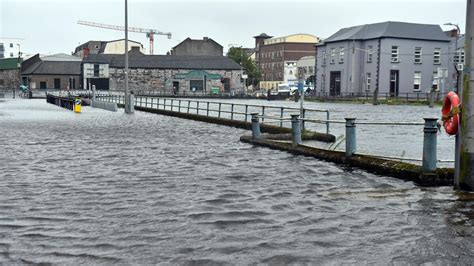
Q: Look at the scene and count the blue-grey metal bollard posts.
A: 4